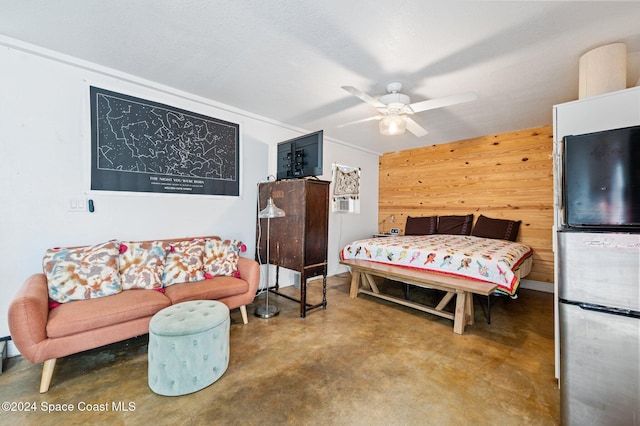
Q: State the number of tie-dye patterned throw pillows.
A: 4